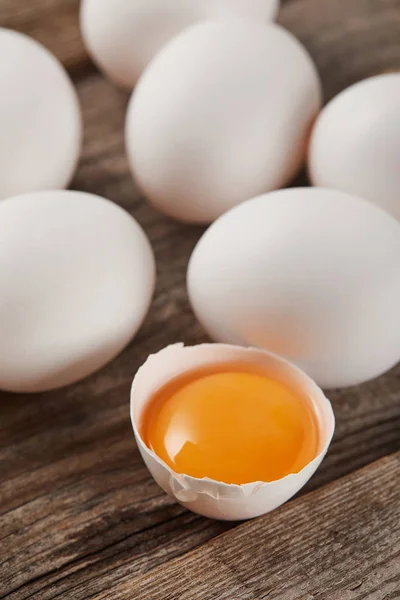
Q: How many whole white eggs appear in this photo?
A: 6